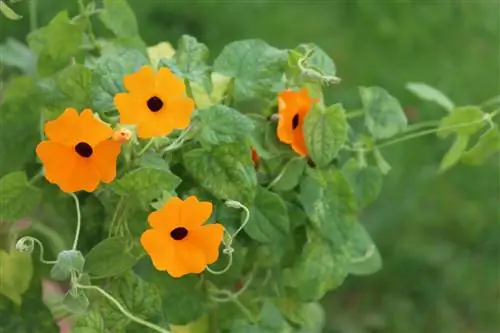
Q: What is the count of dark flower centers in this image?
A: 4